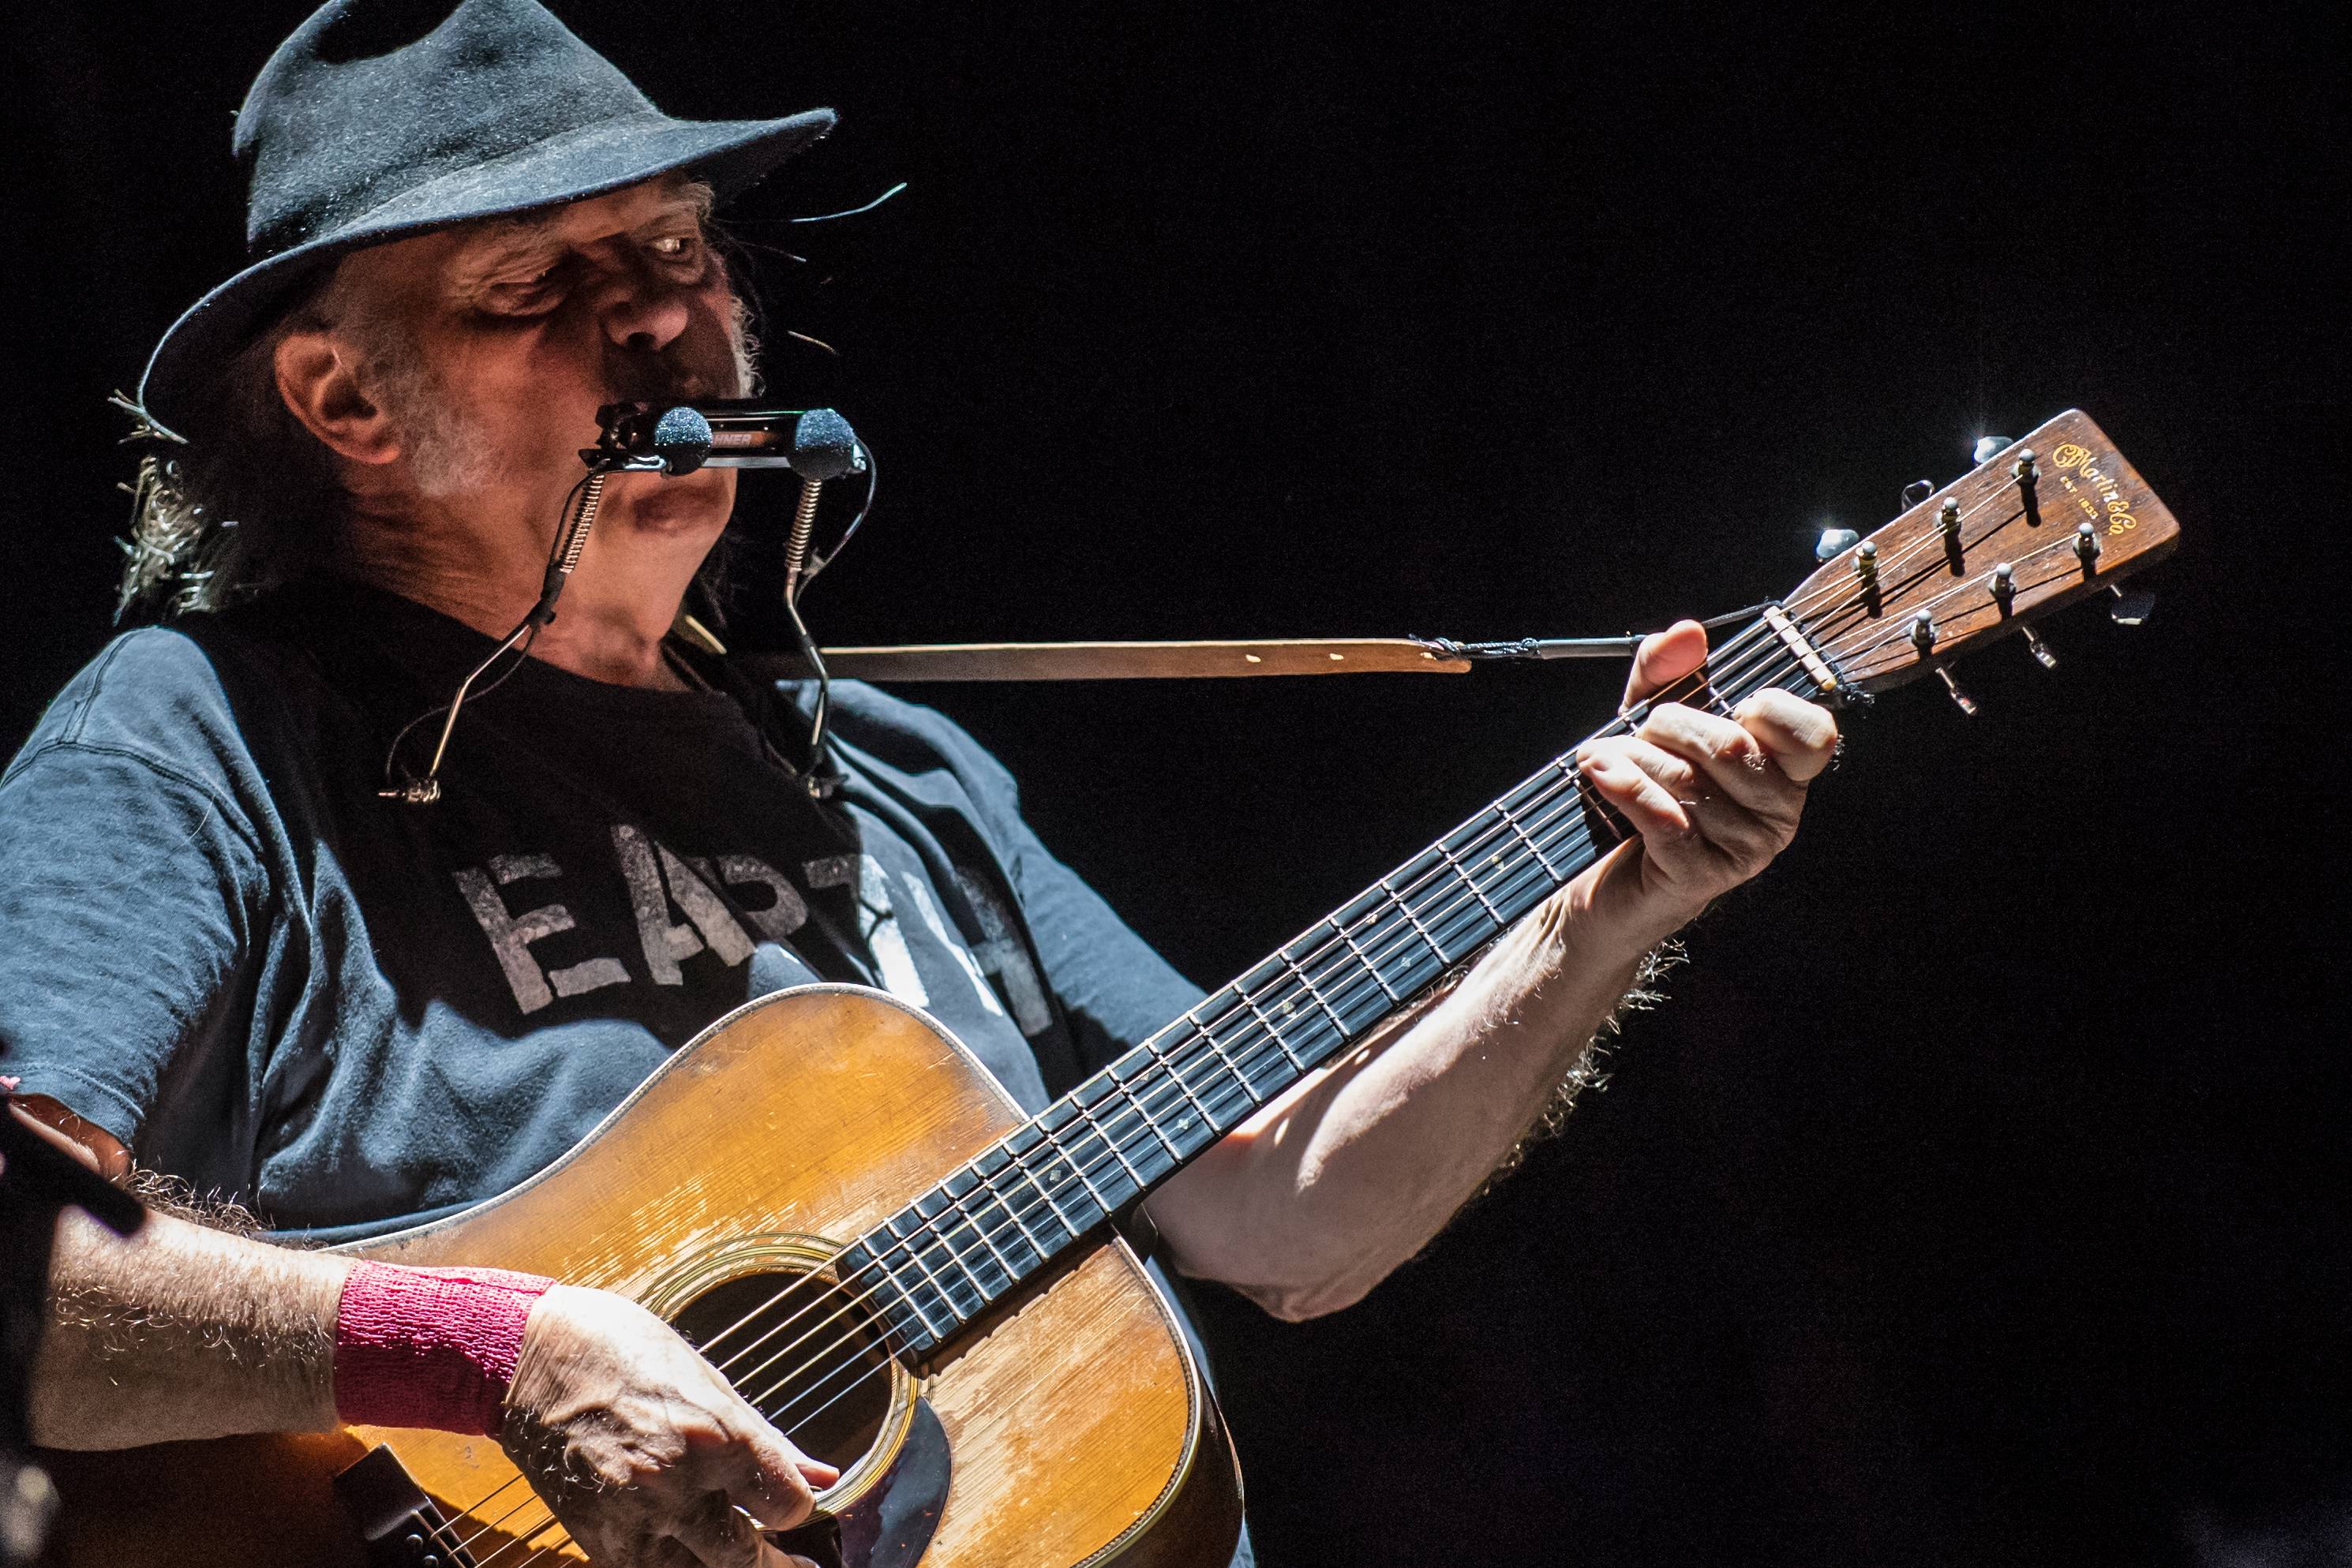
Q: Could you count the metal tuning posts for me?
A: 6